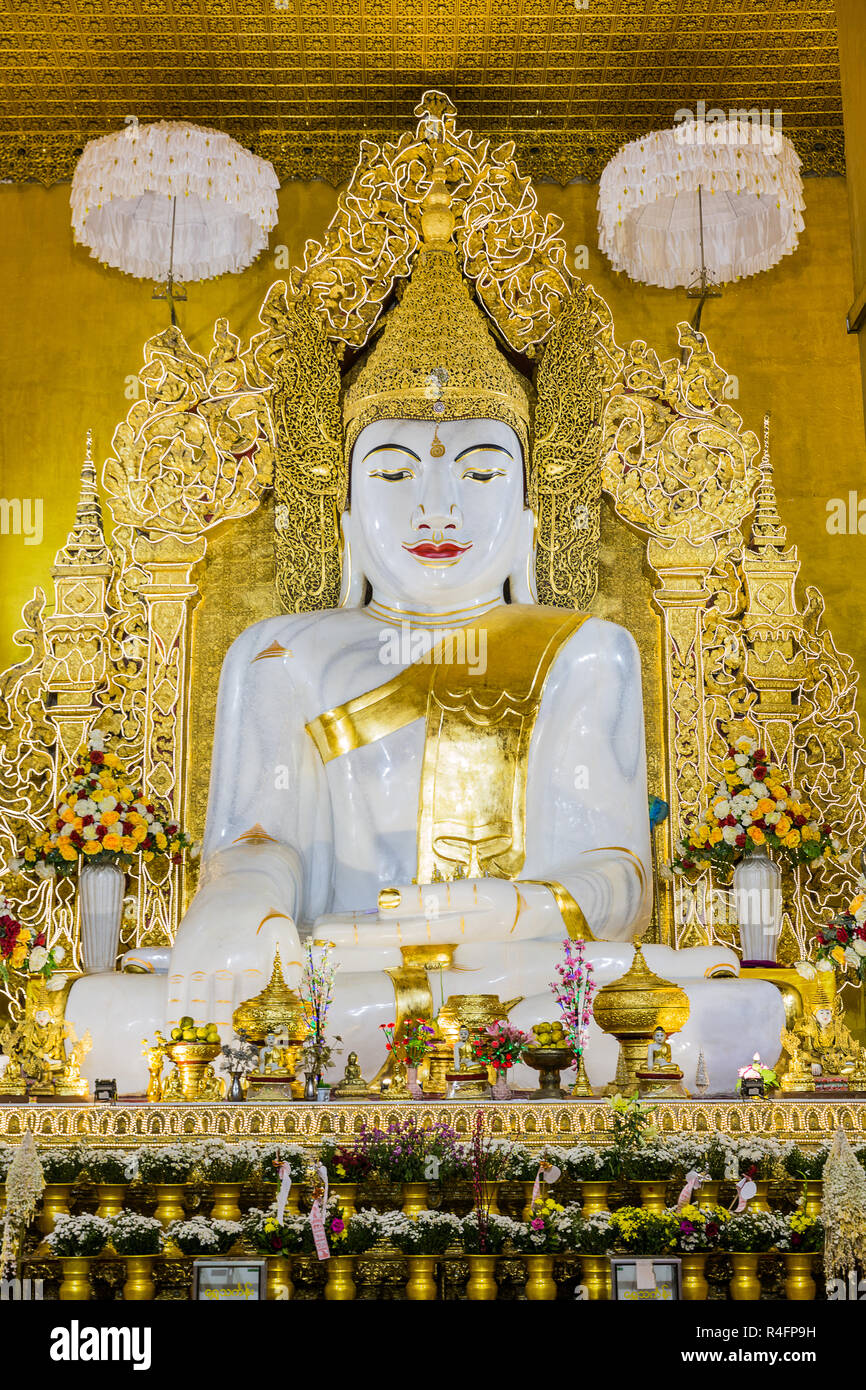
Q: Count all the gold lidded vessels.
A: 2